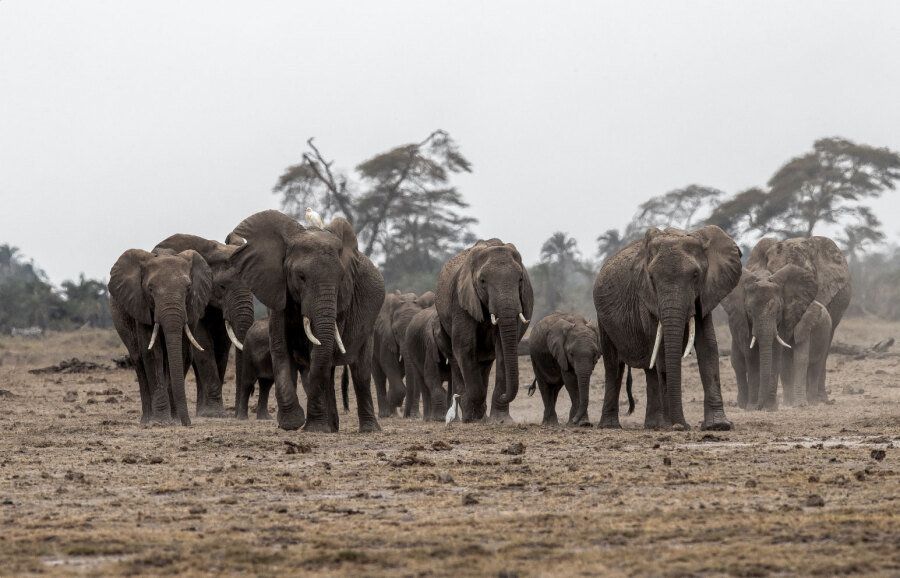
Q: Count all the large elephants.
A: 7